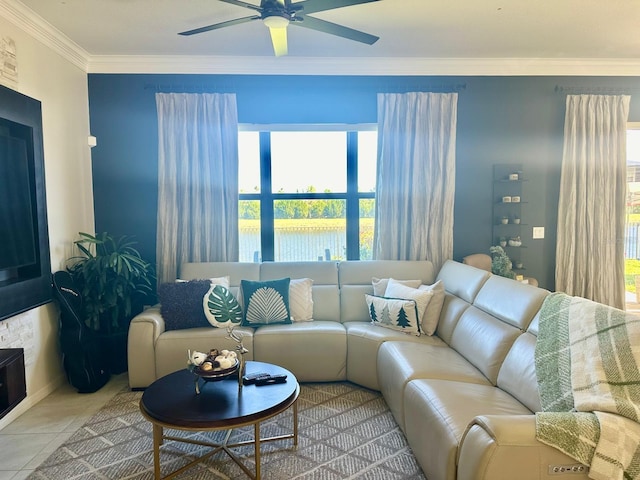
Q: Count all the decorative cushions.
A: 9